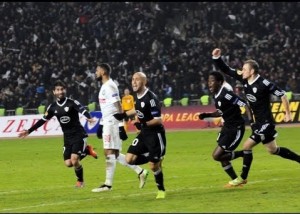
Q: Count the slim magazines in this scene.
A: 0